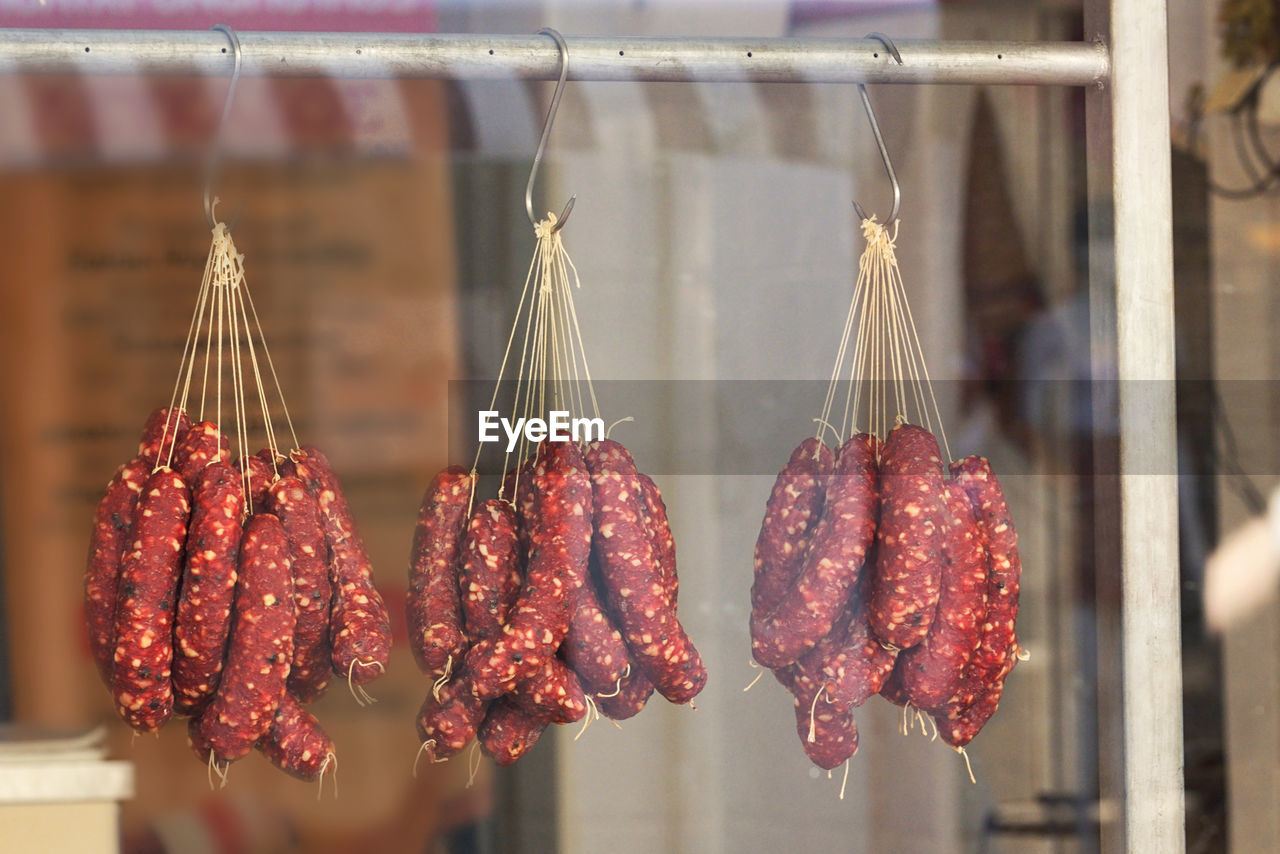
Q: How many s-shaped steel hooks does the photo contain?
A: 3